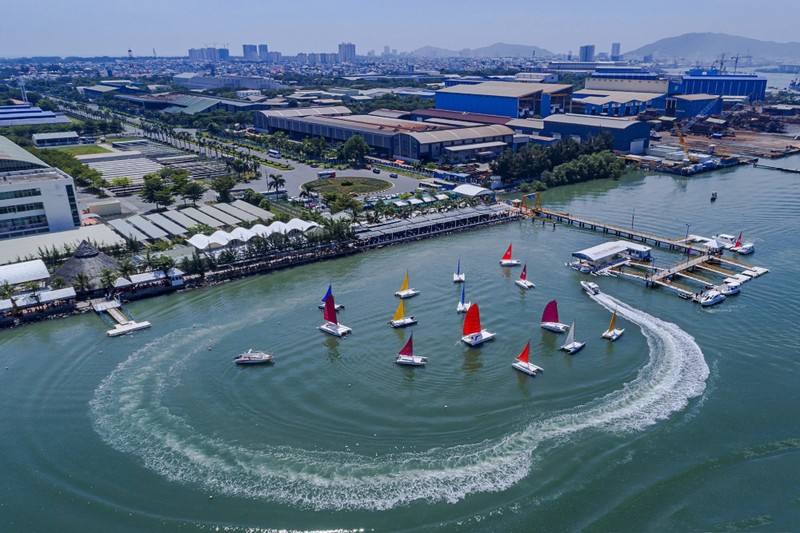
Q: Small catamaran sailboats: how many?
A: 14